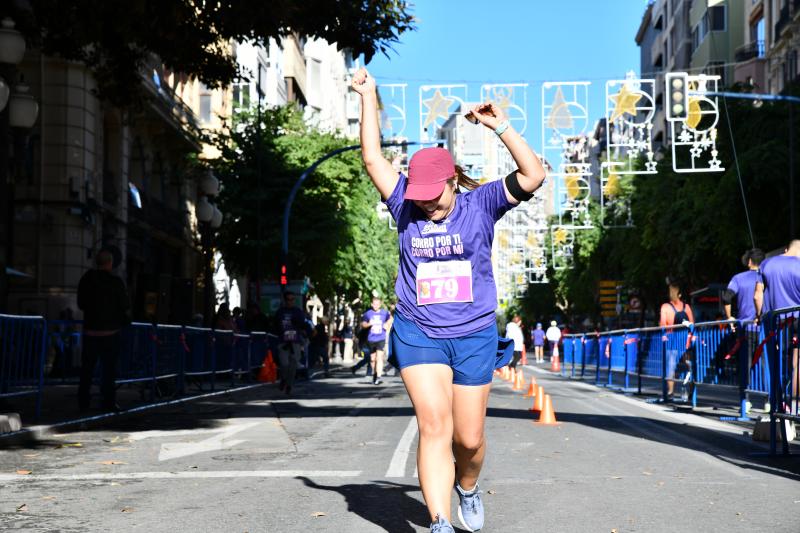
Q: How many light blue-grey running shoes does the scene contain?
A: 2